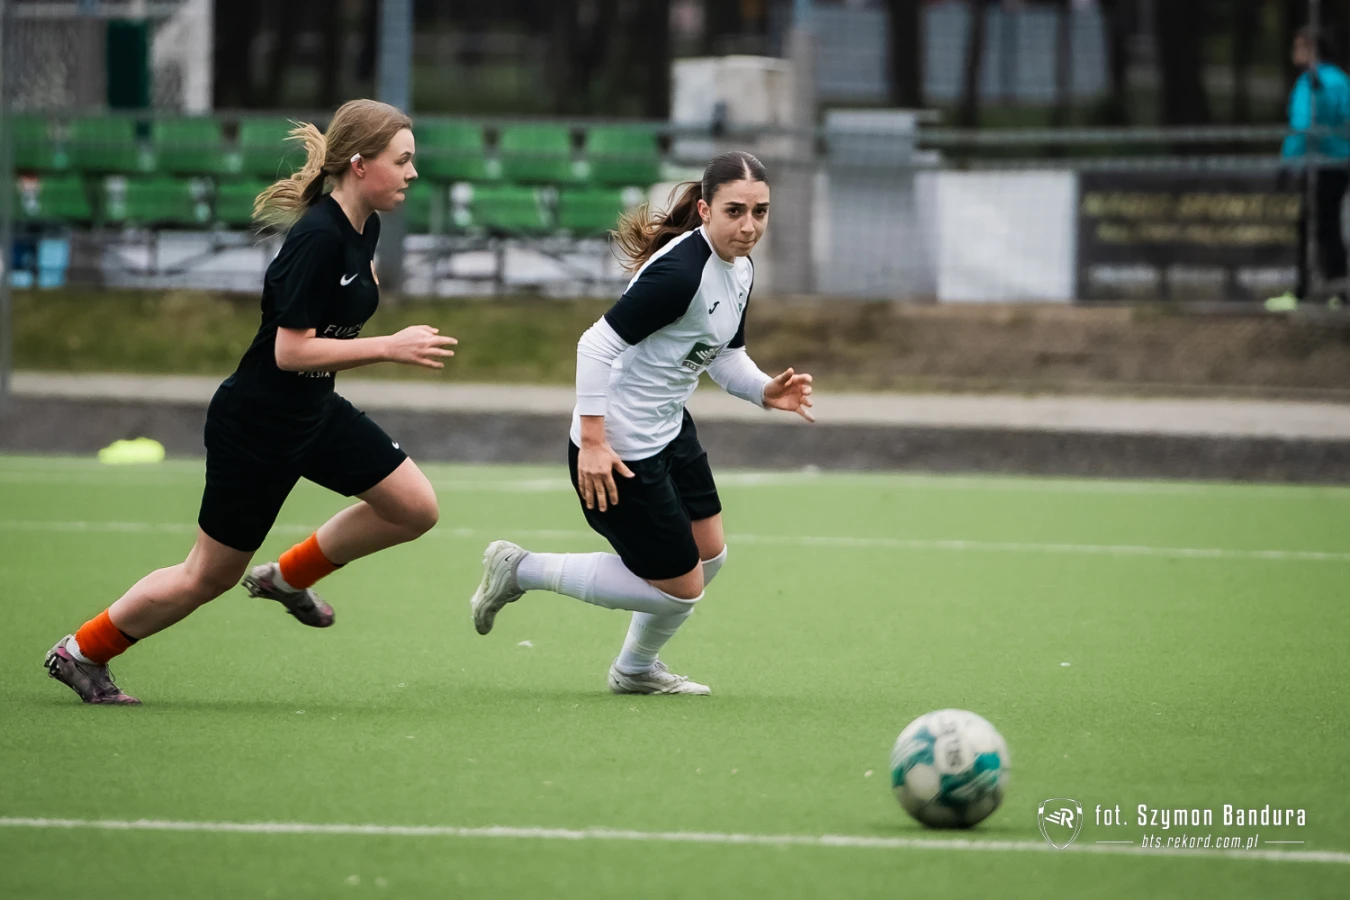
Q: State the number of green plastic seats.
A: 13